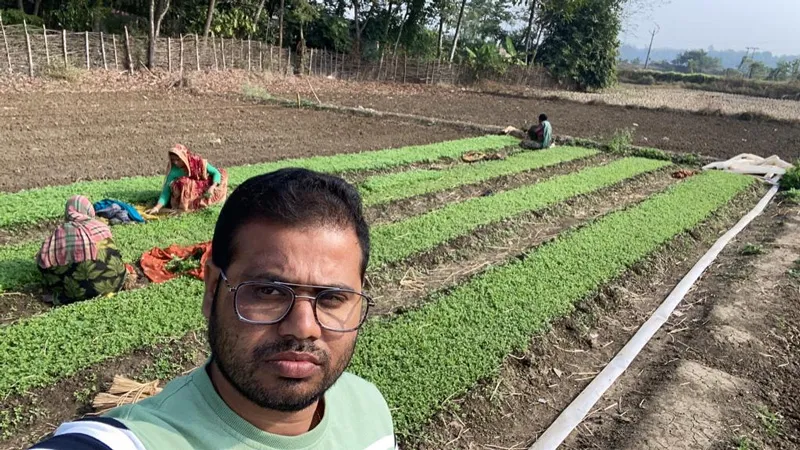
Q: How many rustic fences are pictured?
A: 1